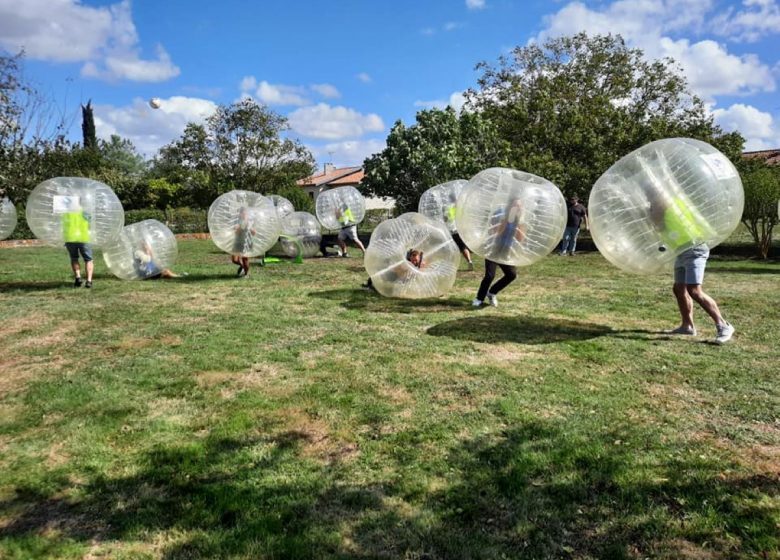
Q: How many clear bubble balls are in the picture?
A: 11